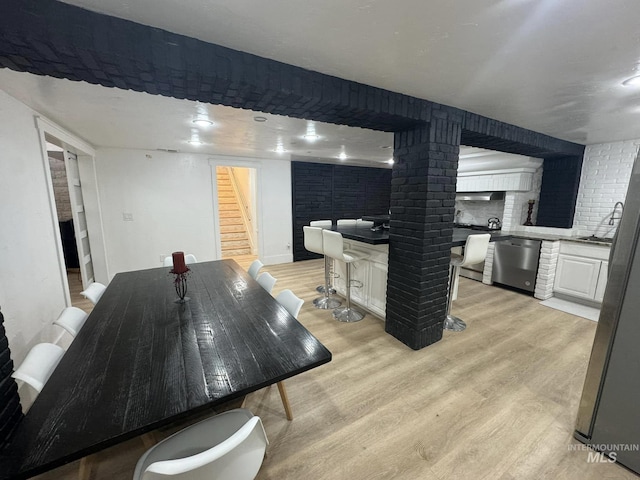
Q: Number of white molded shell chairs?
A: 8